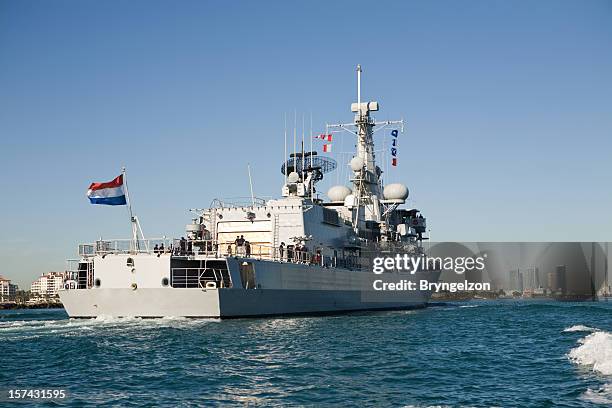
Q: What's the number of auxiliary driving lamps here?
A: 0